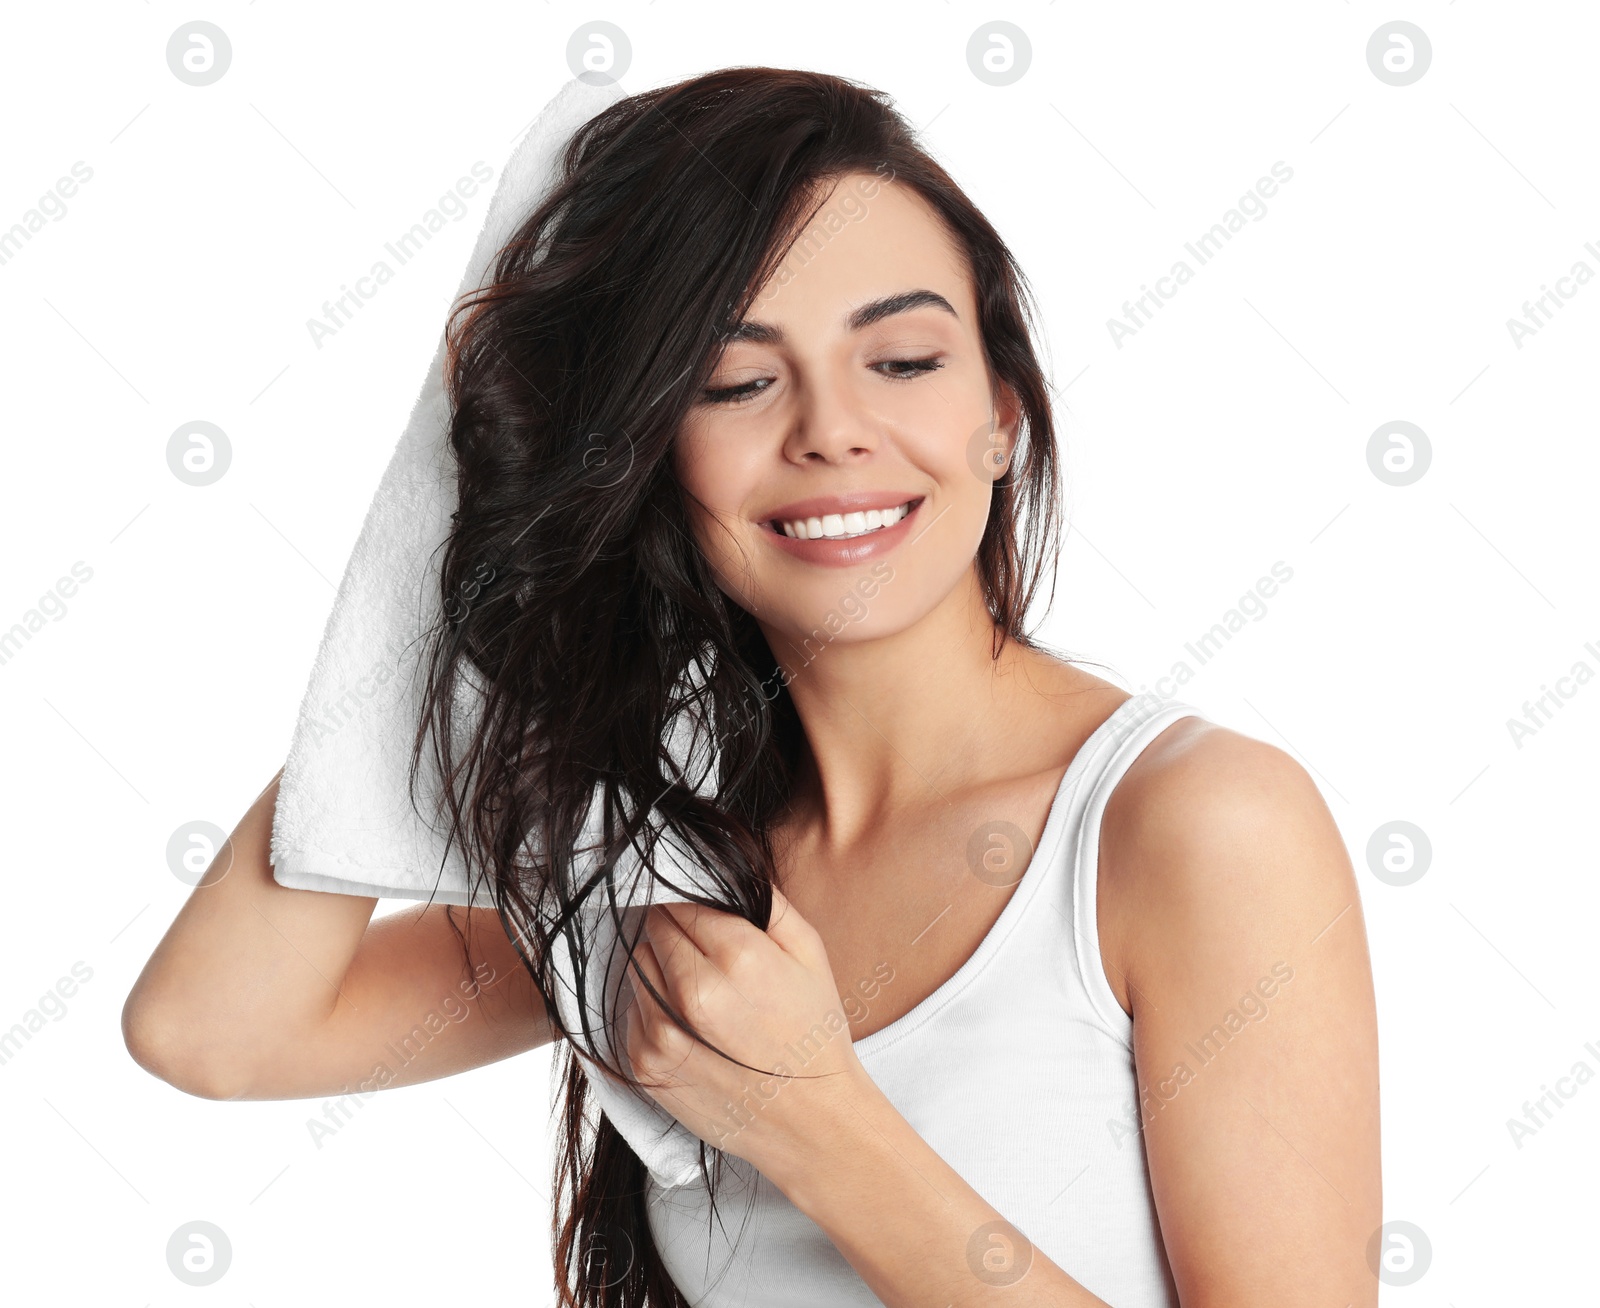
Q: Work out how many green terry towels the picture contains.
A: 0